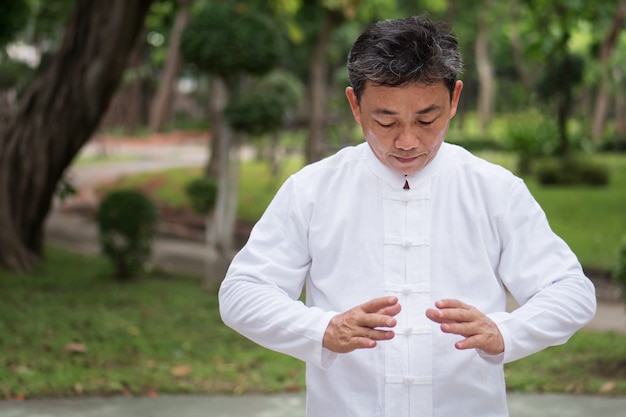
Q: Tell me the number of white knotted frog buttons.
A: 5